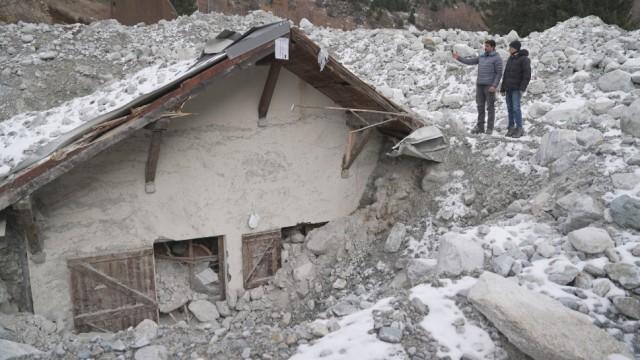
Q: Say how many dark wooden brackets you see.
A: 4